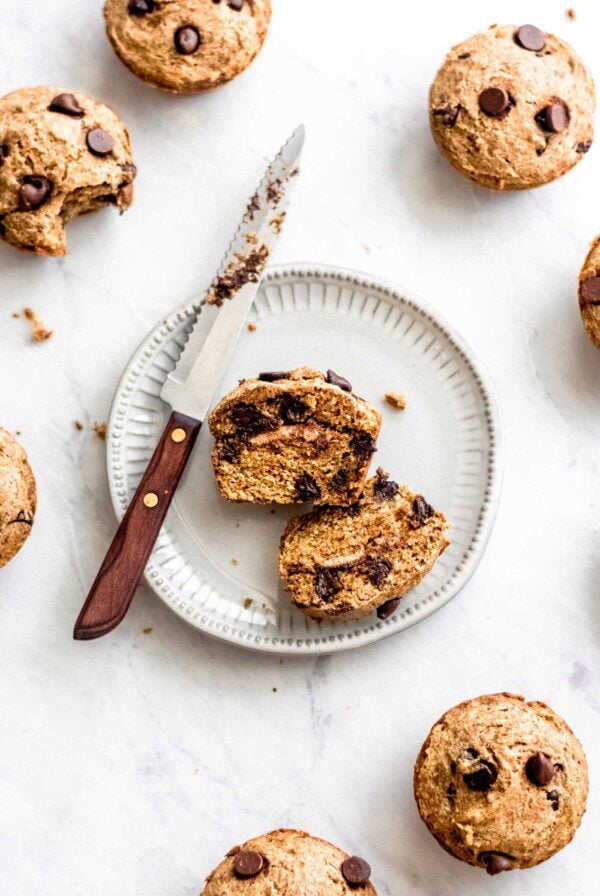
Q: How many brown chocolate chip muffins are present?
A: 8